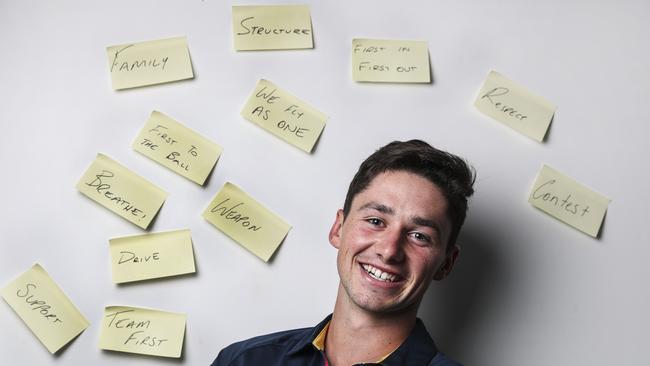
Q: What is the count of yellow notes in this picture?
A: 12